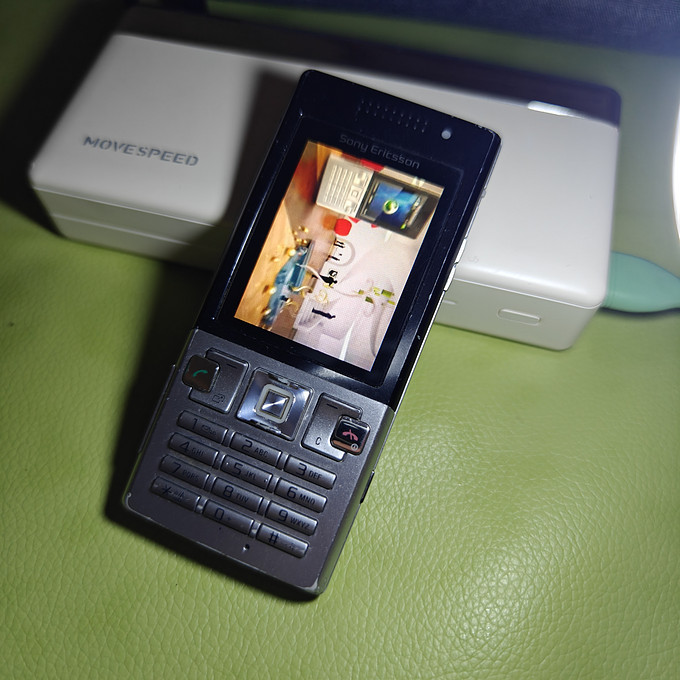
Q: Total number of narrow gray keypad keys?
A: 12